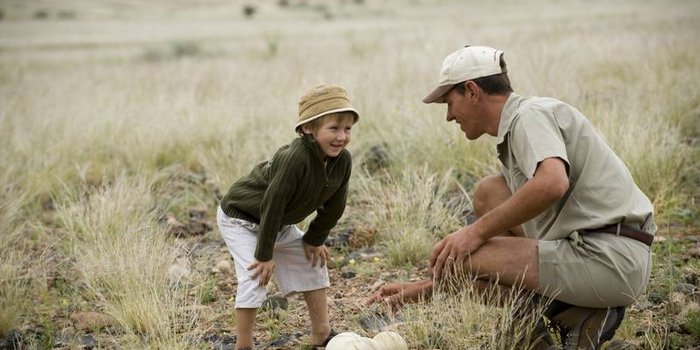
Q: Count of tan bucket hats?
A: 1